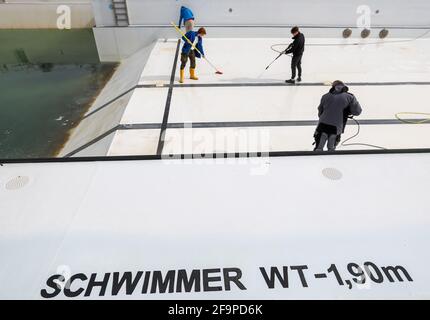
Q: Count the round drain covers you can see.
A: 5